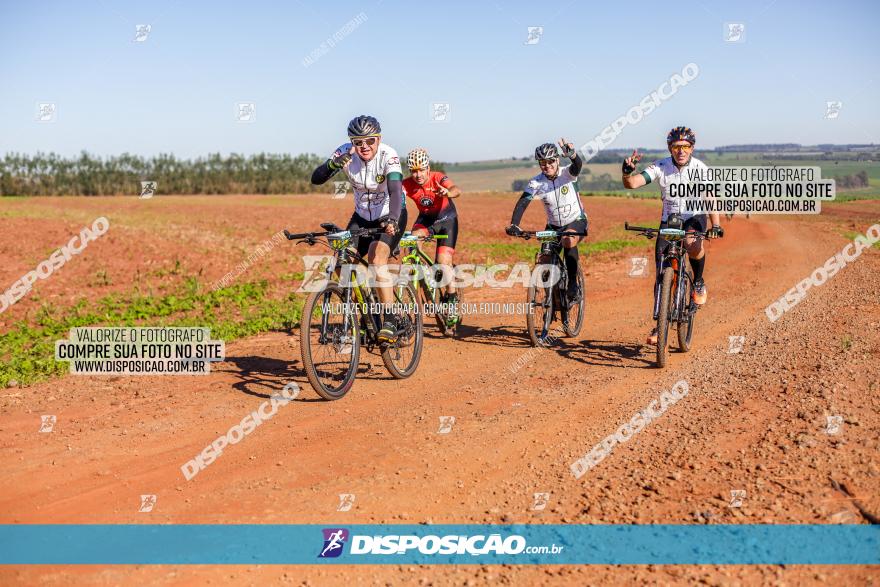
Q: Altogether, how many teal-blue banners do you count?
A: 1